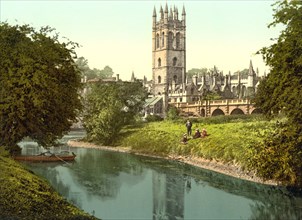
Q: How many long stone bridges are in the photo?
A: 1